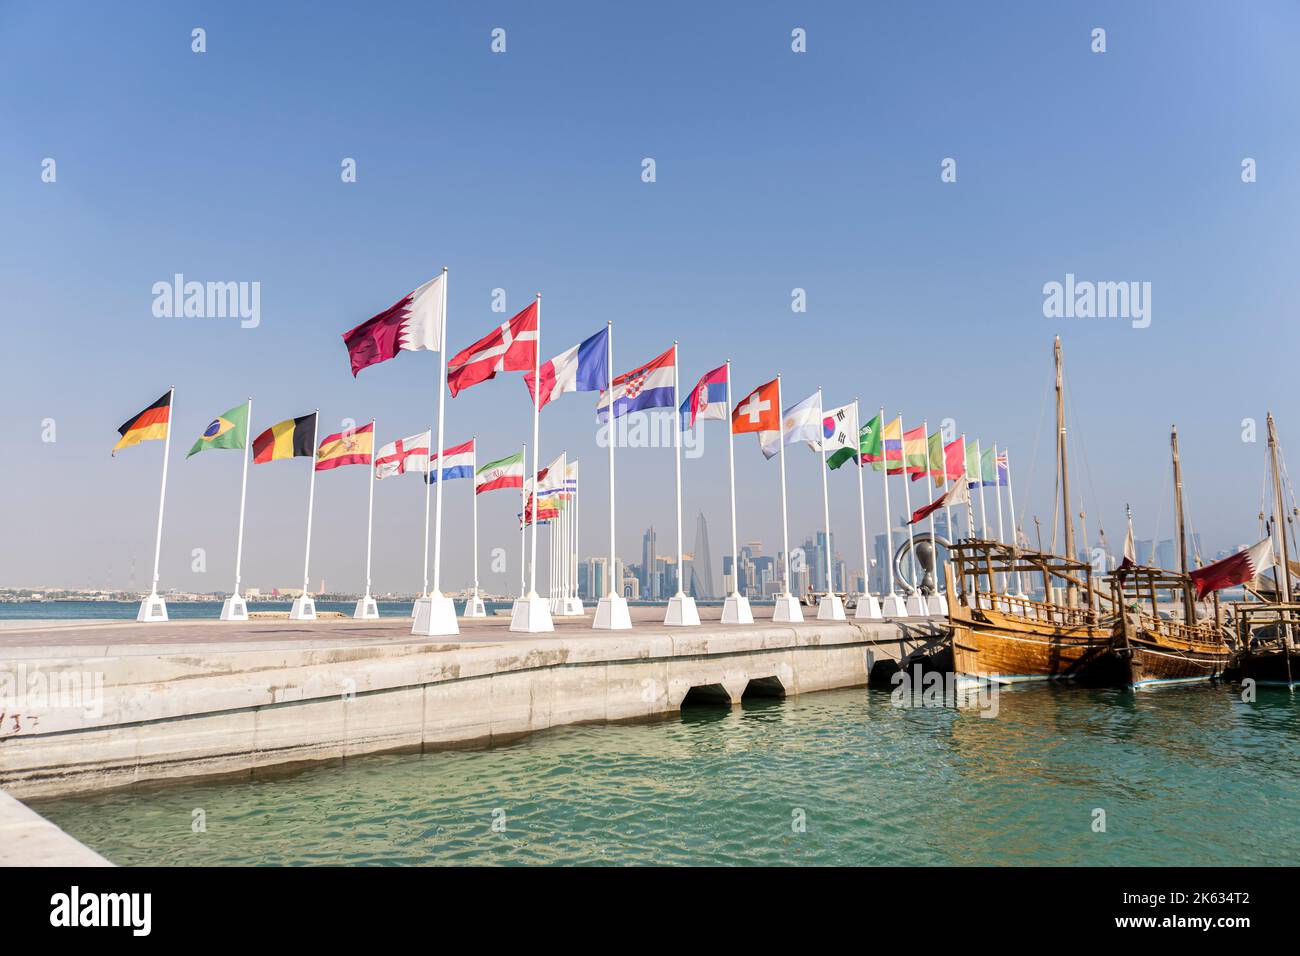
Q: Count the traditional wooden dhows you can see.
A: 3